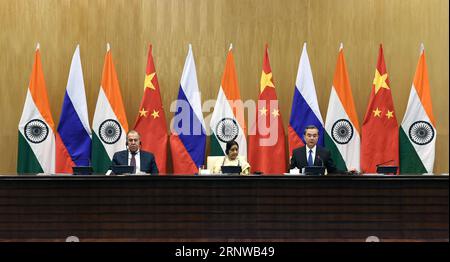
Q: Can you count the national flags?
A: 11